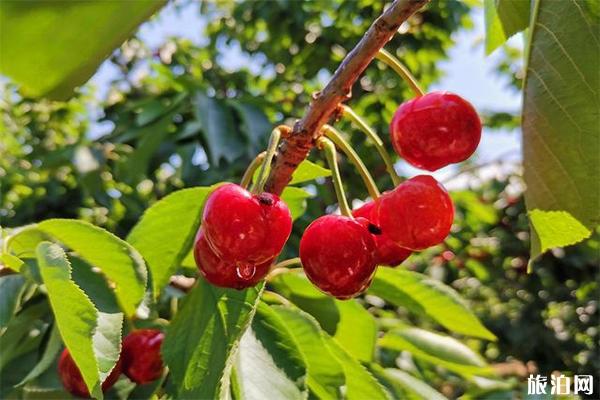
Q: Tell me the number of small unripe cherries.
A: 0